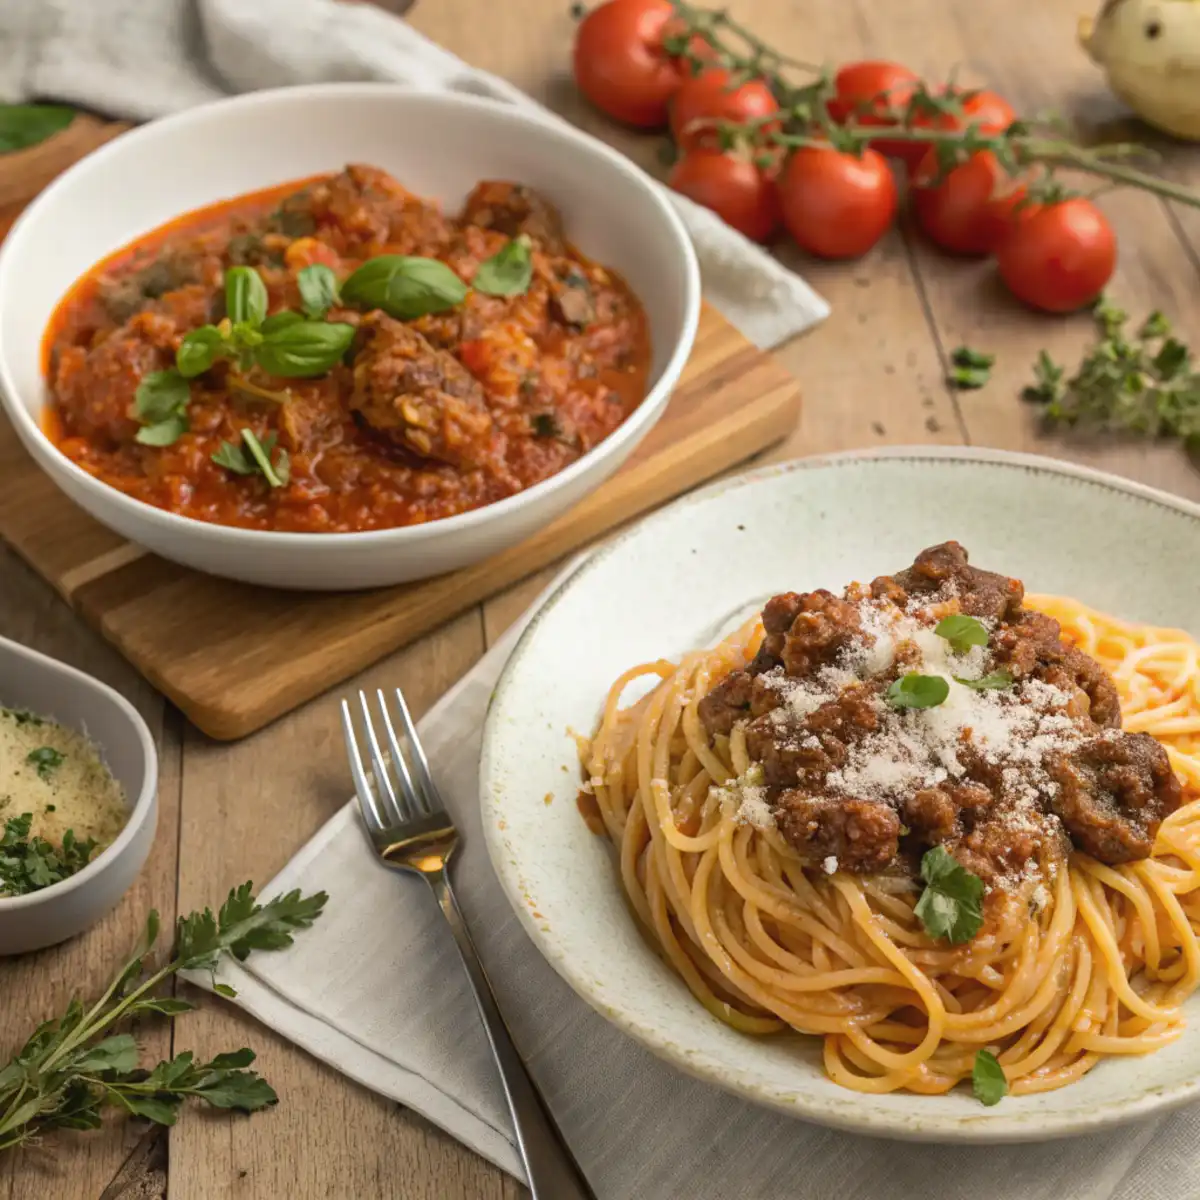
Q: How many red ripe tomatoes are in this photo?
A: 8